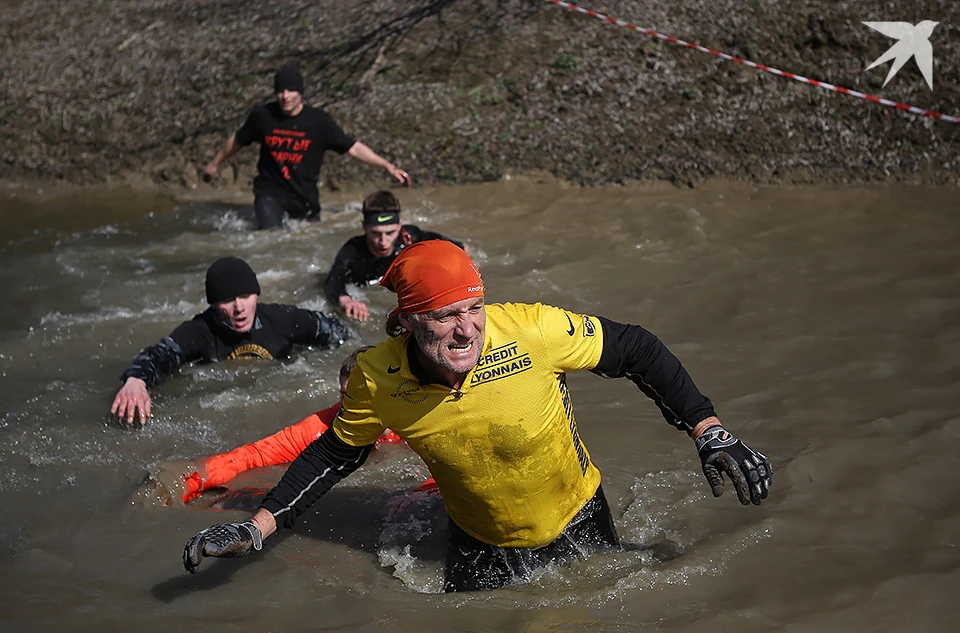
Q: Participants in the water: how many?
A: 5